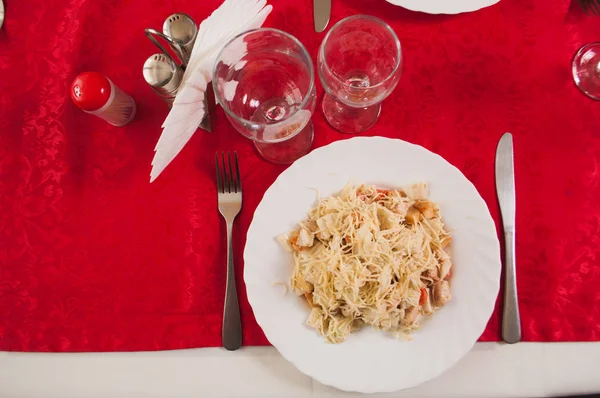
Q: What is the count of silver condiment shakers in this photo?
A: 2